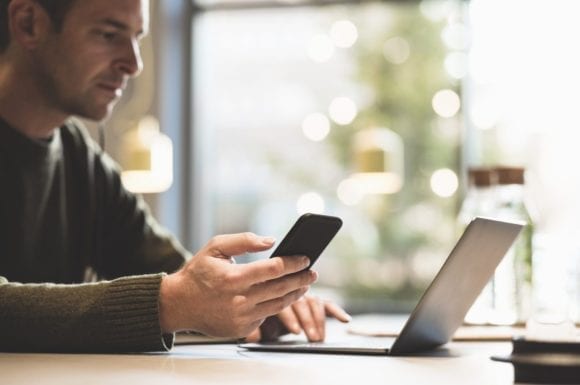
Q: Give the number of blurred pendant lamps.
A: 2